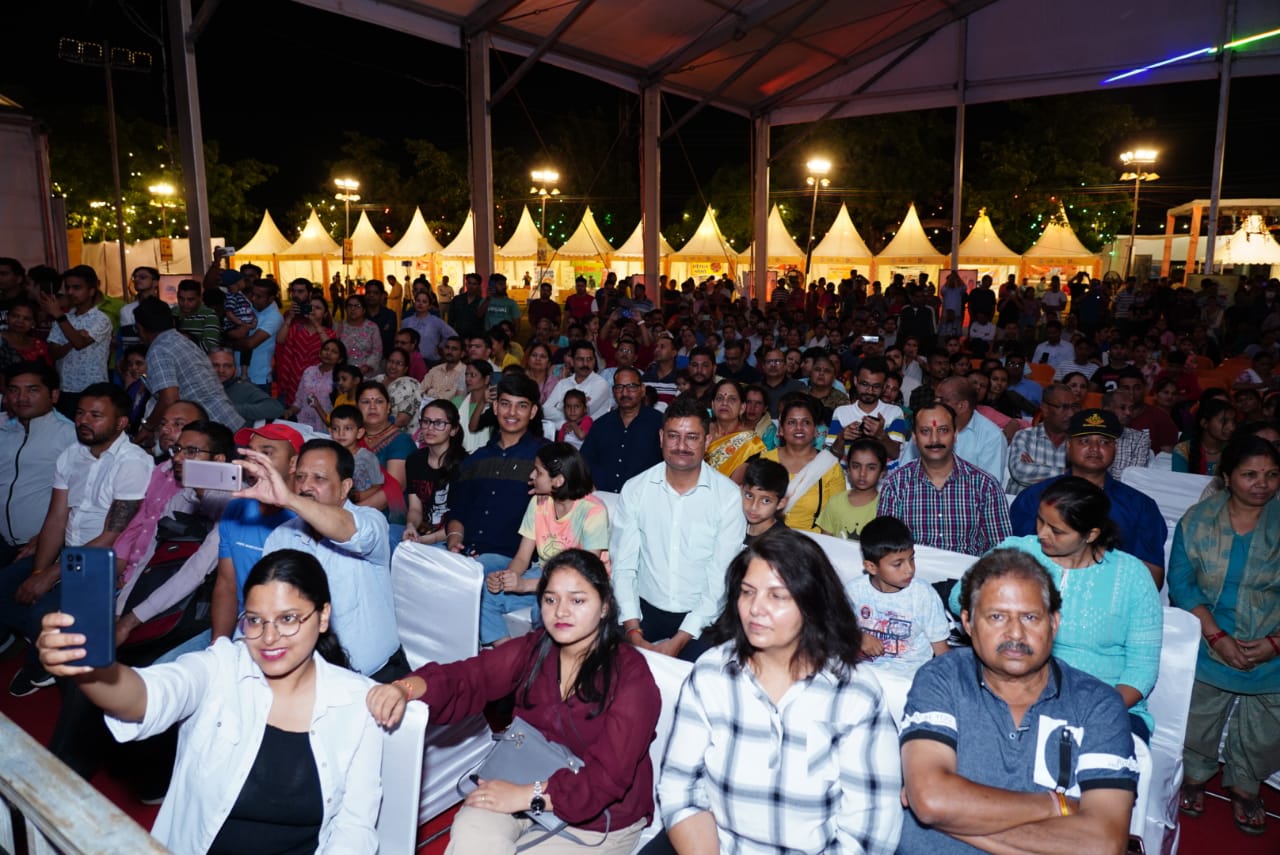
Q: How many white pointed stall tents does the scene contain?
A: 14